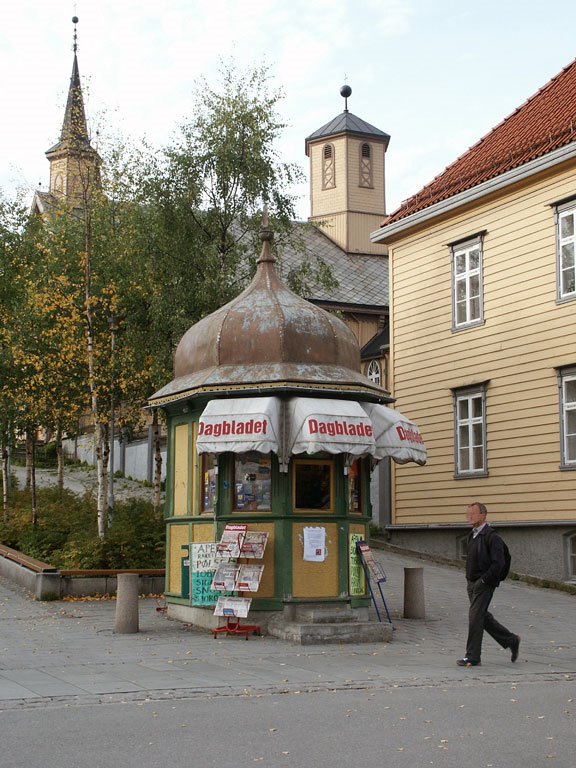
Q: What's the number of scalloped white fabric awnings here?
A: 3